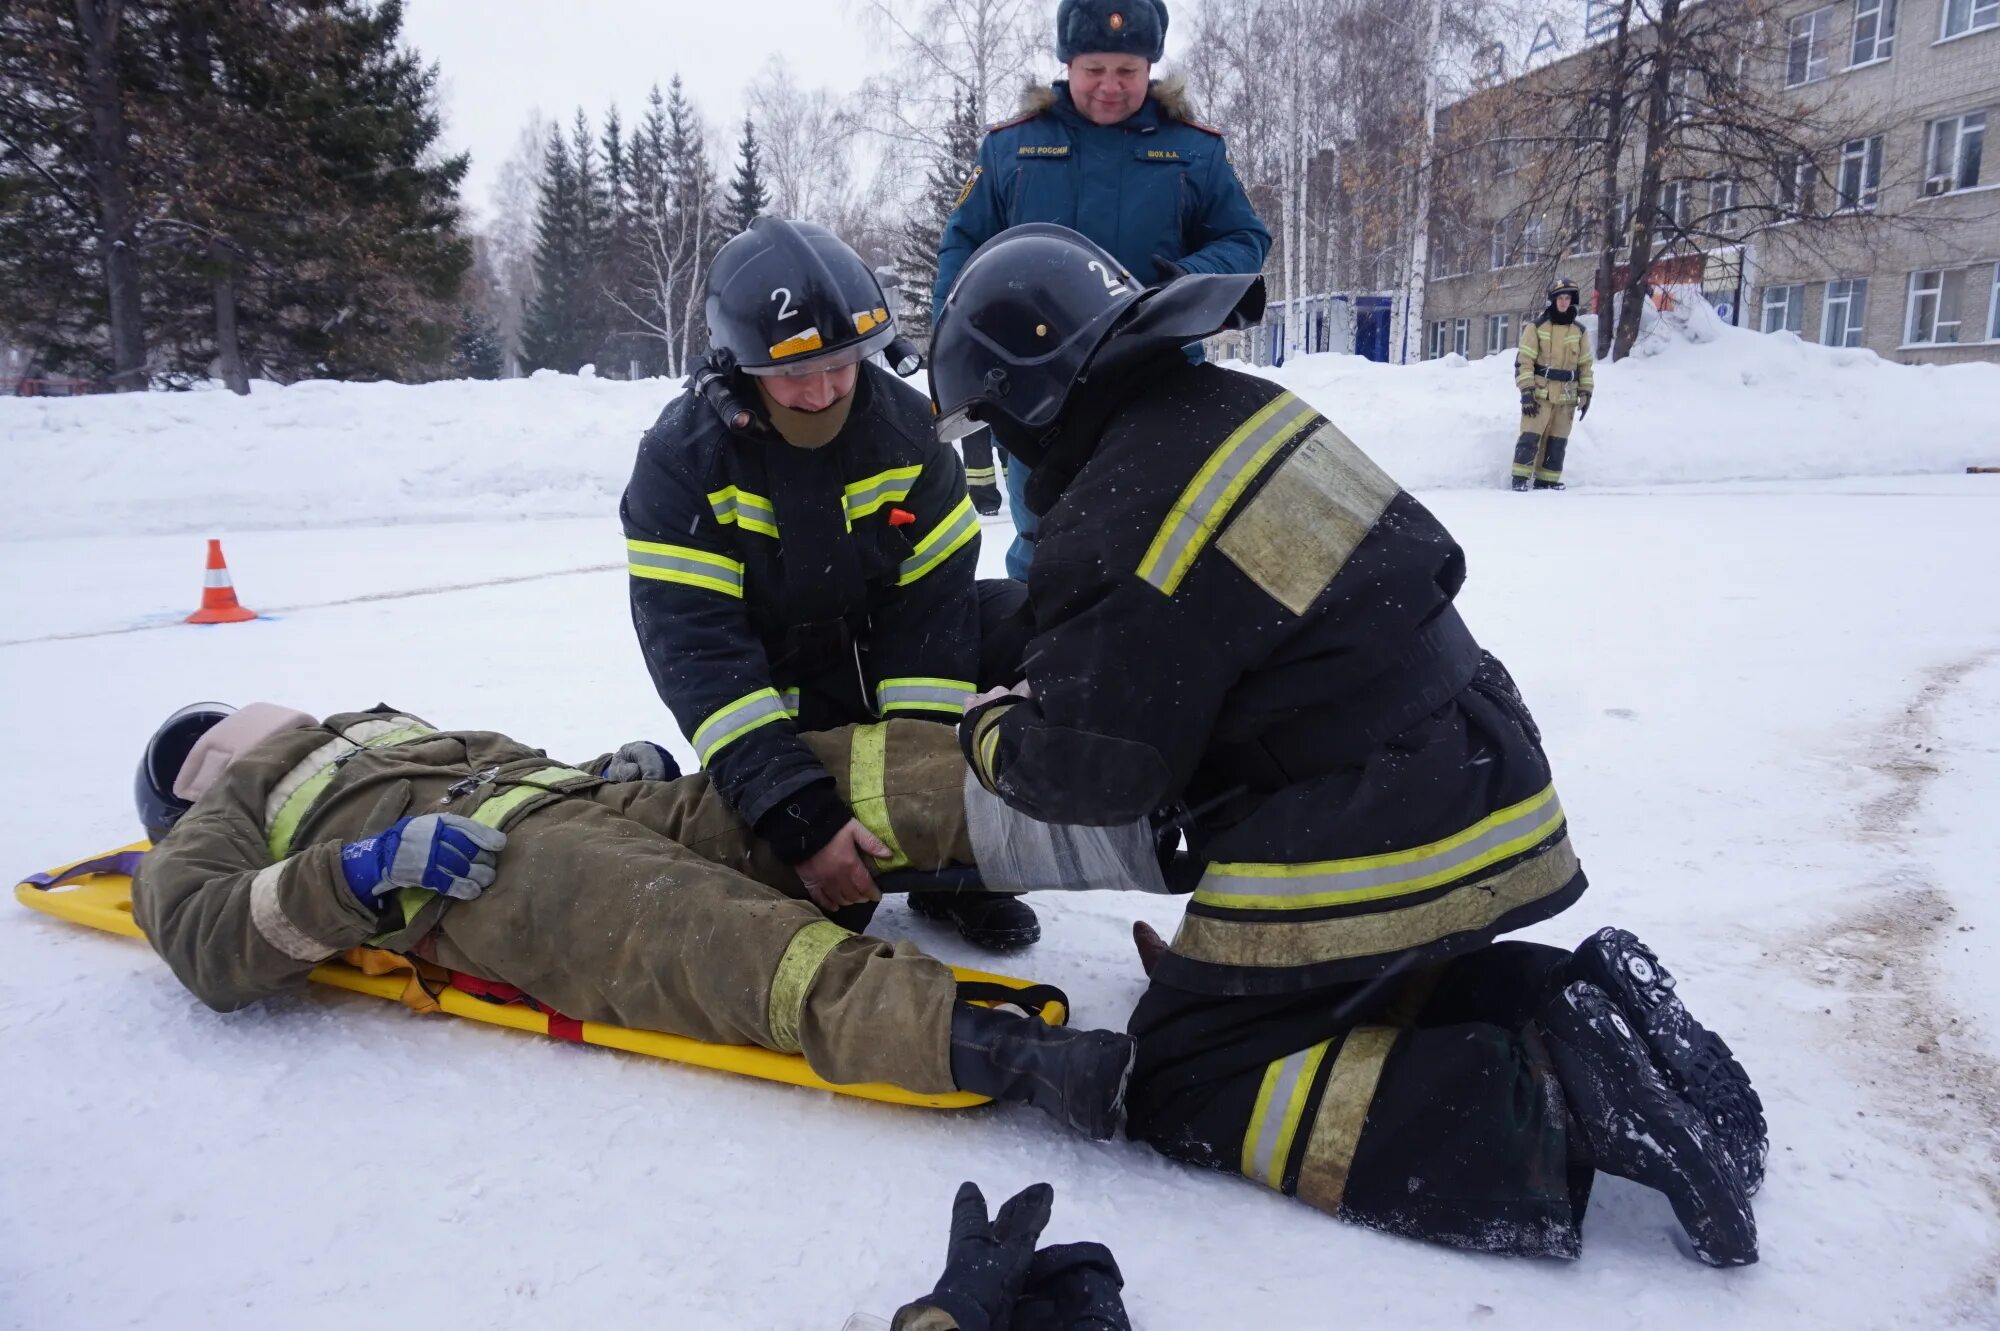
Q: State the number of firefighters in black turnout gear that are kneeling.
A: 2